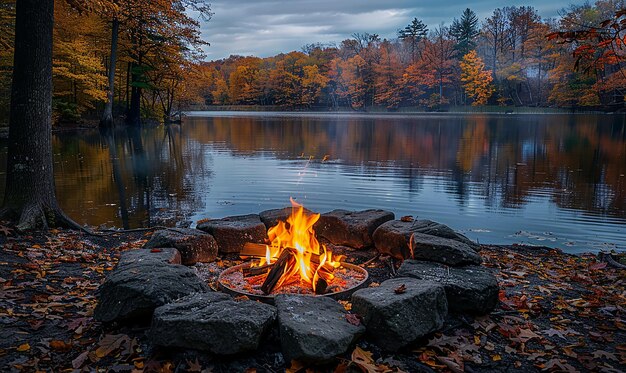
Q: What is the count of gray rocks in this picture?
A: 12